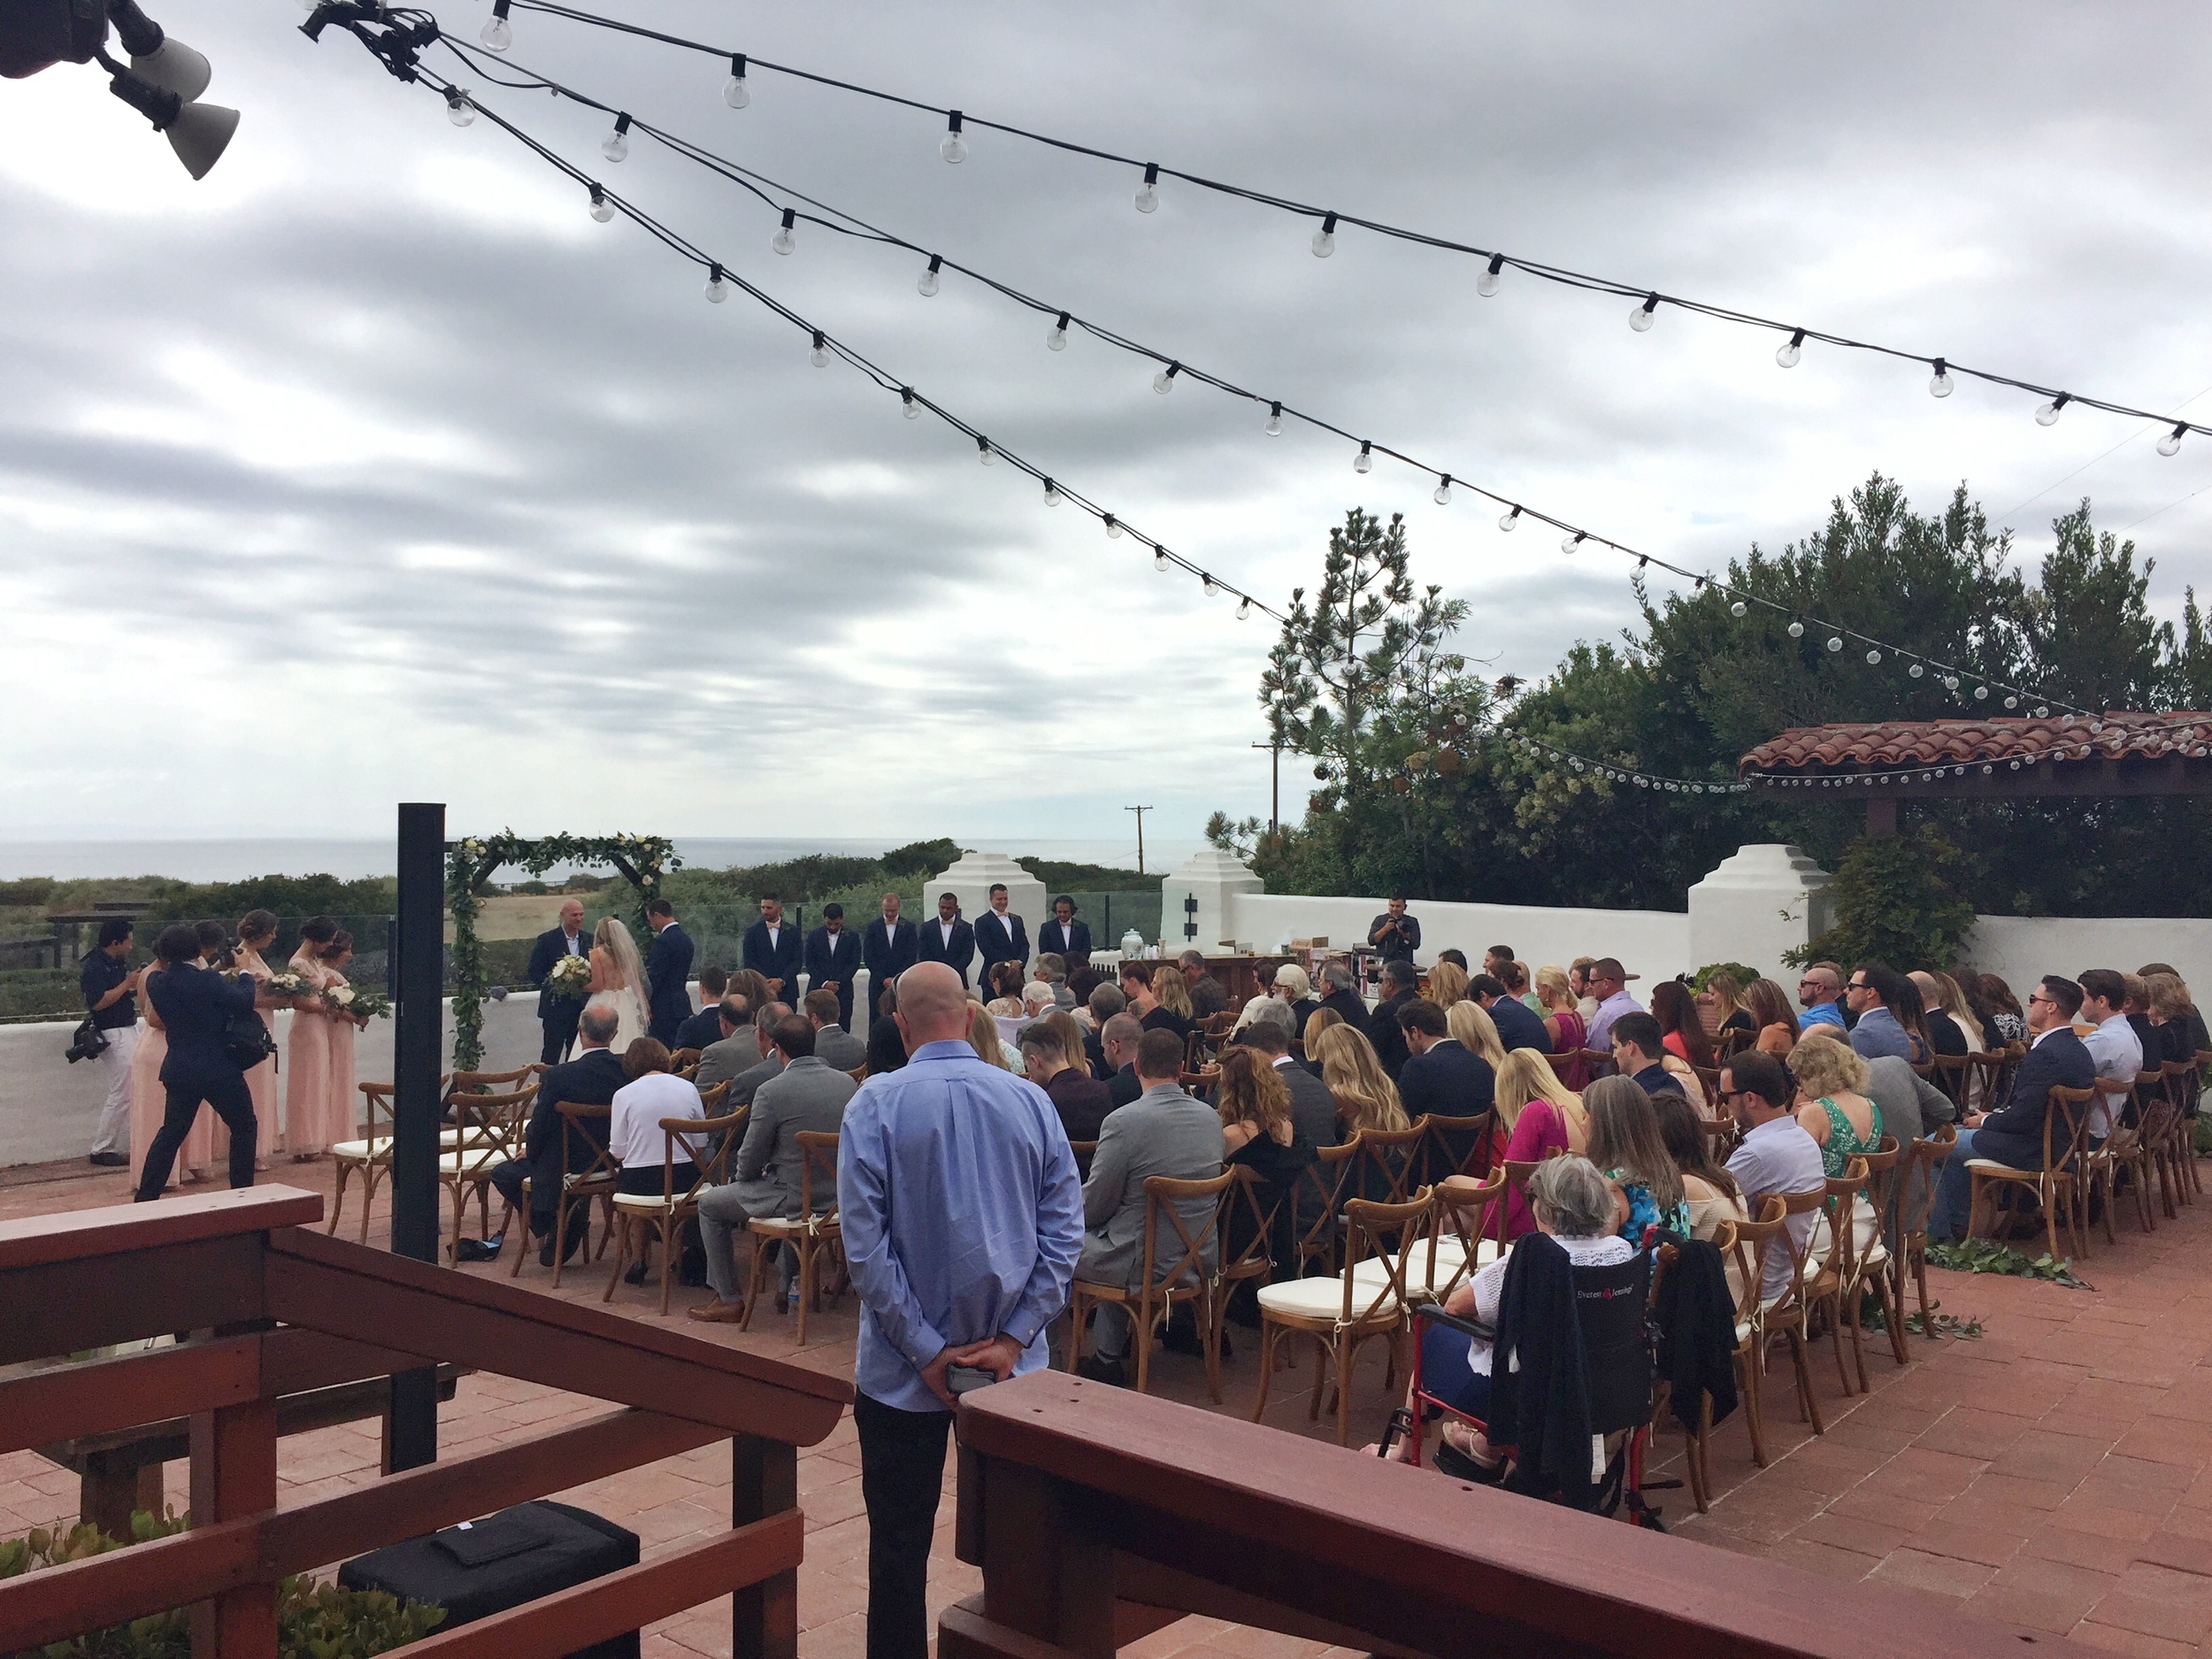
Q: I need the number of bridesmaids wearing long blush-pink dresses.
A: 5